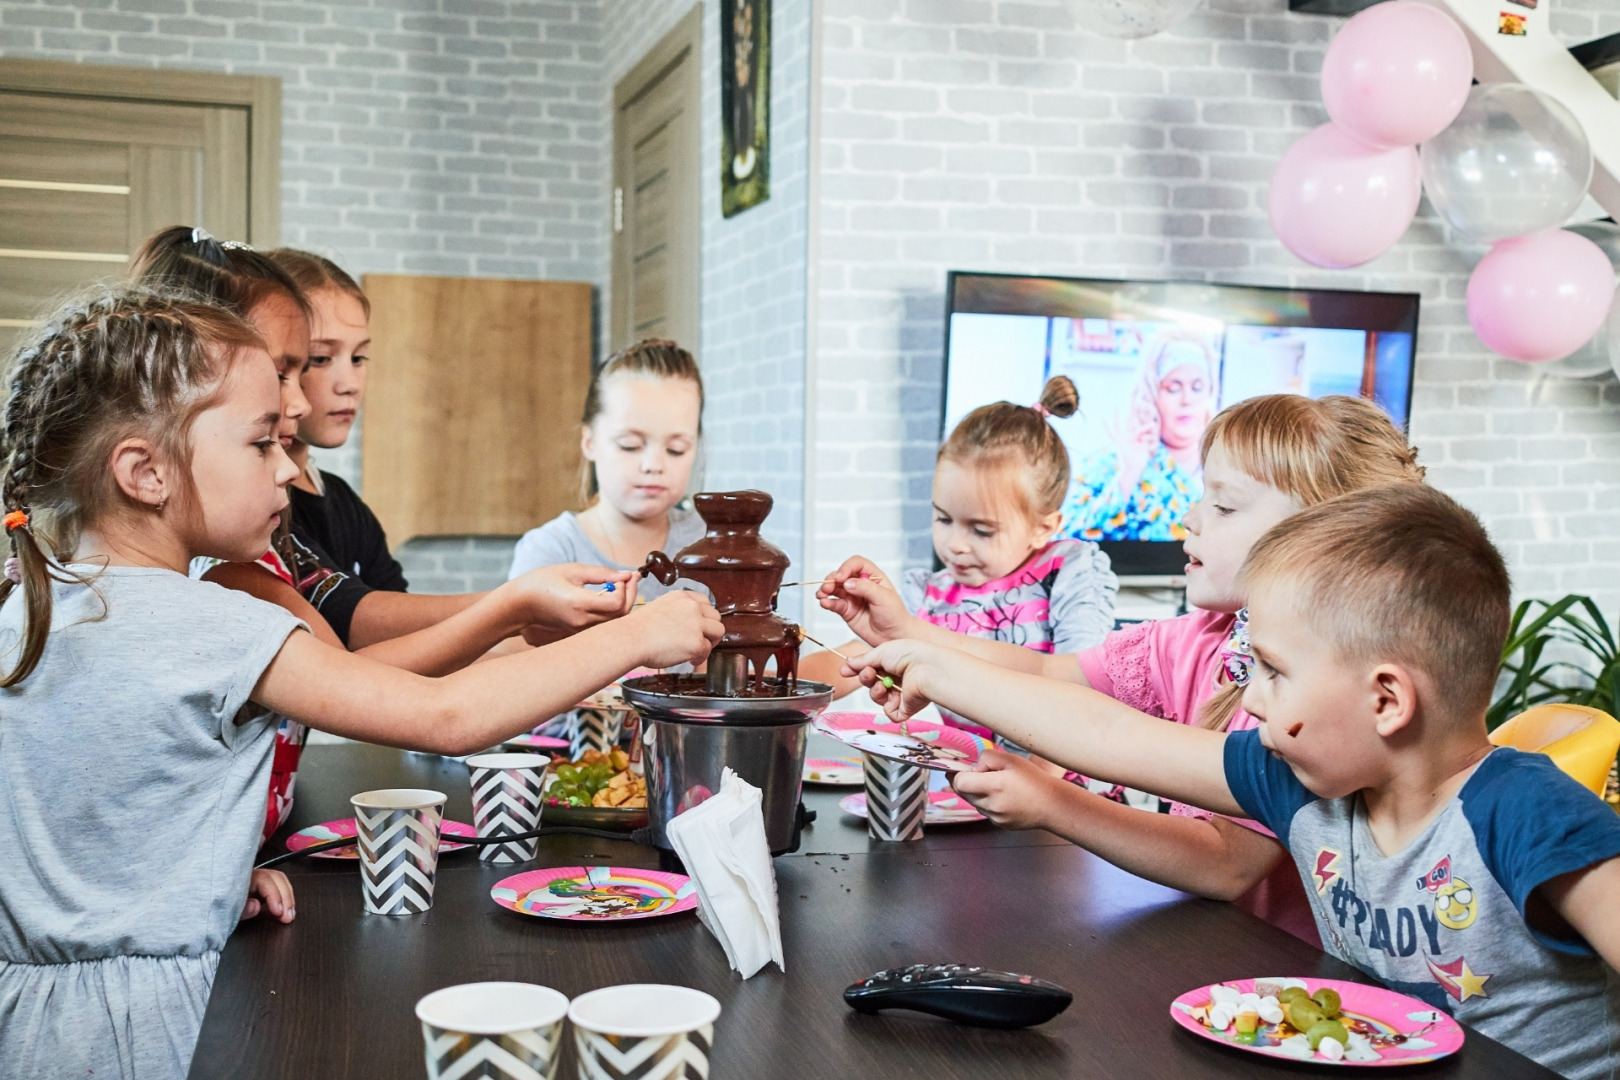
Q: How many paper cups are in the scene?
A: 6